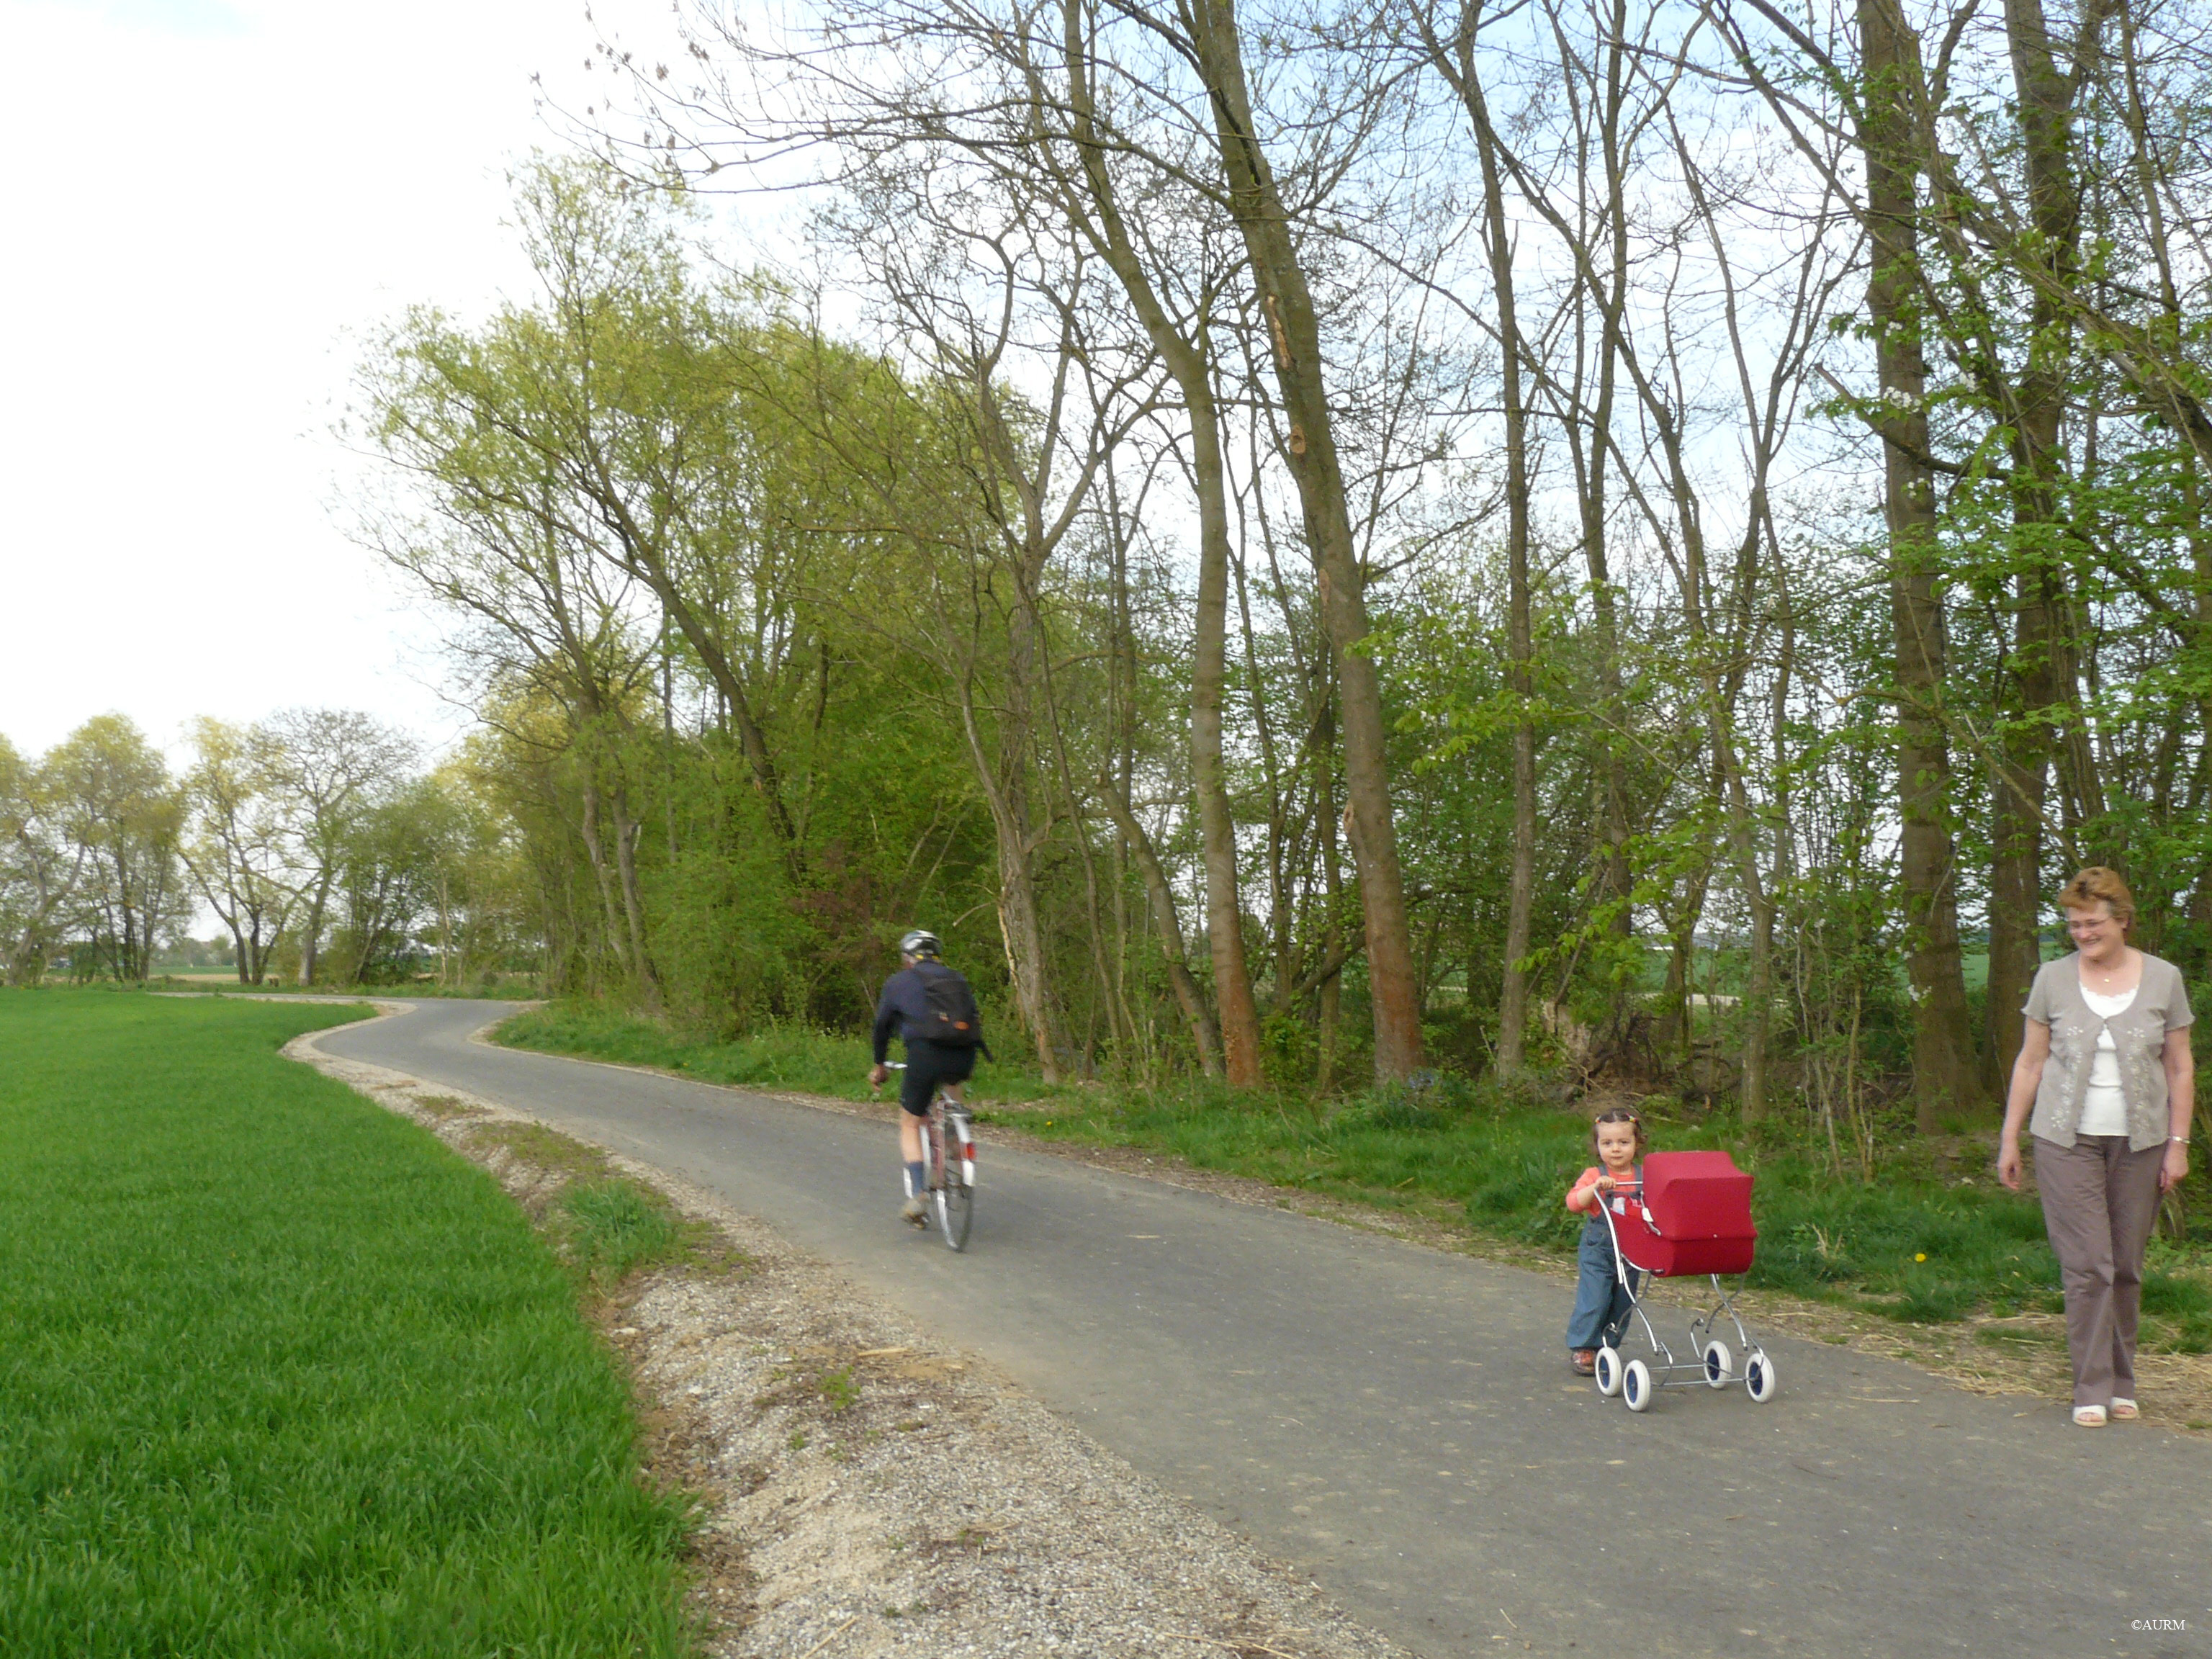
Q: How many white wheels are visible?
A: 4